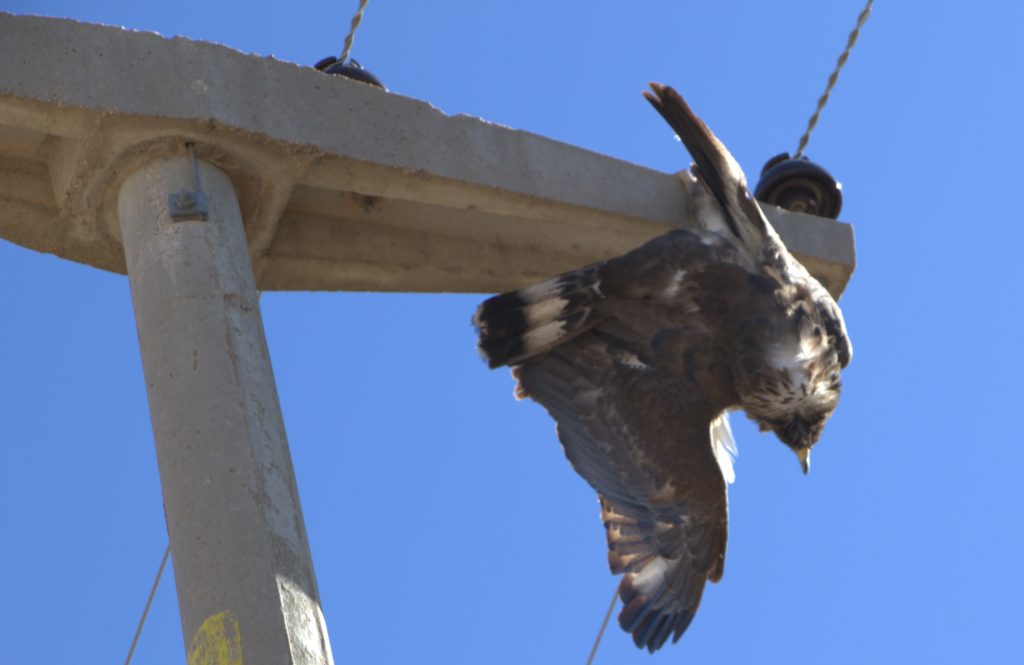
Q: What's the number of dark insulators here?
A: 2